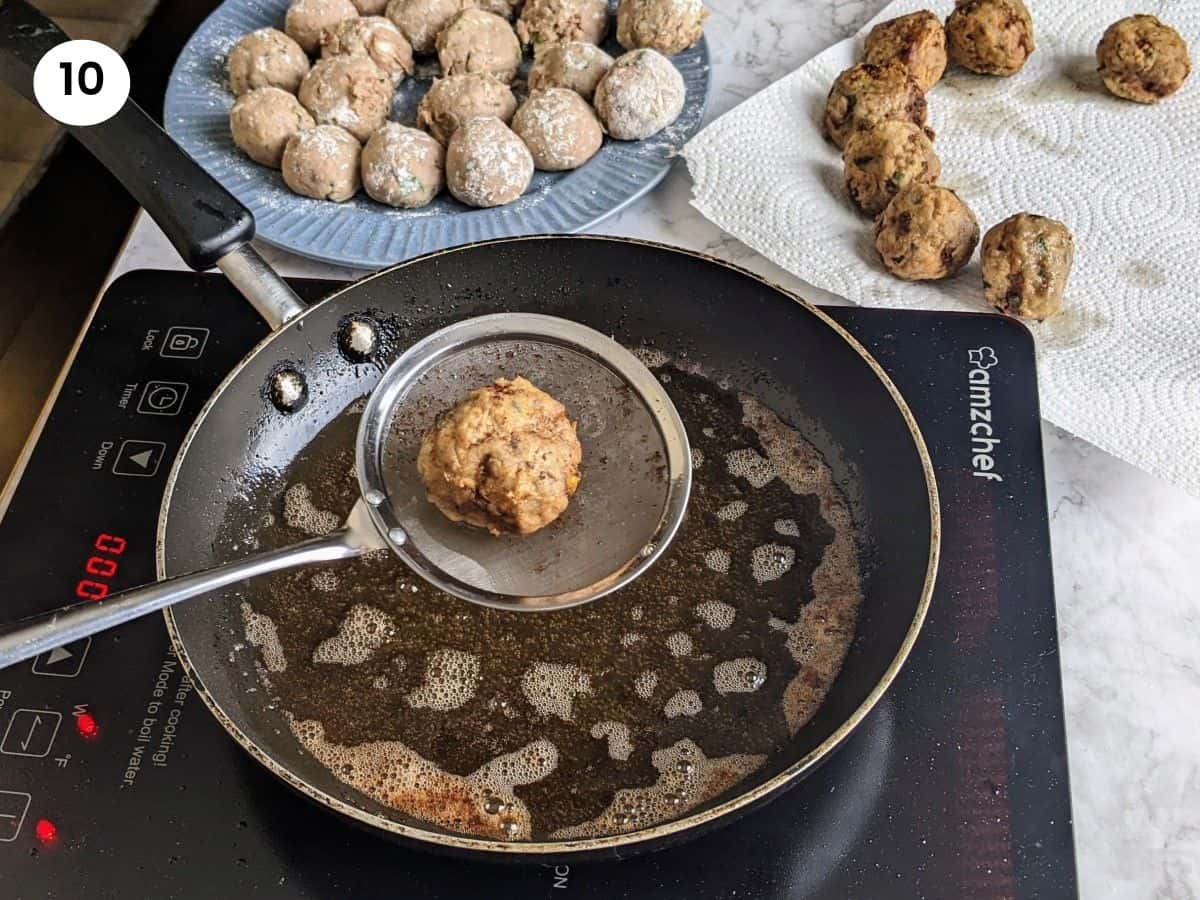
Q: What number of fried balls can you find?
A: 8